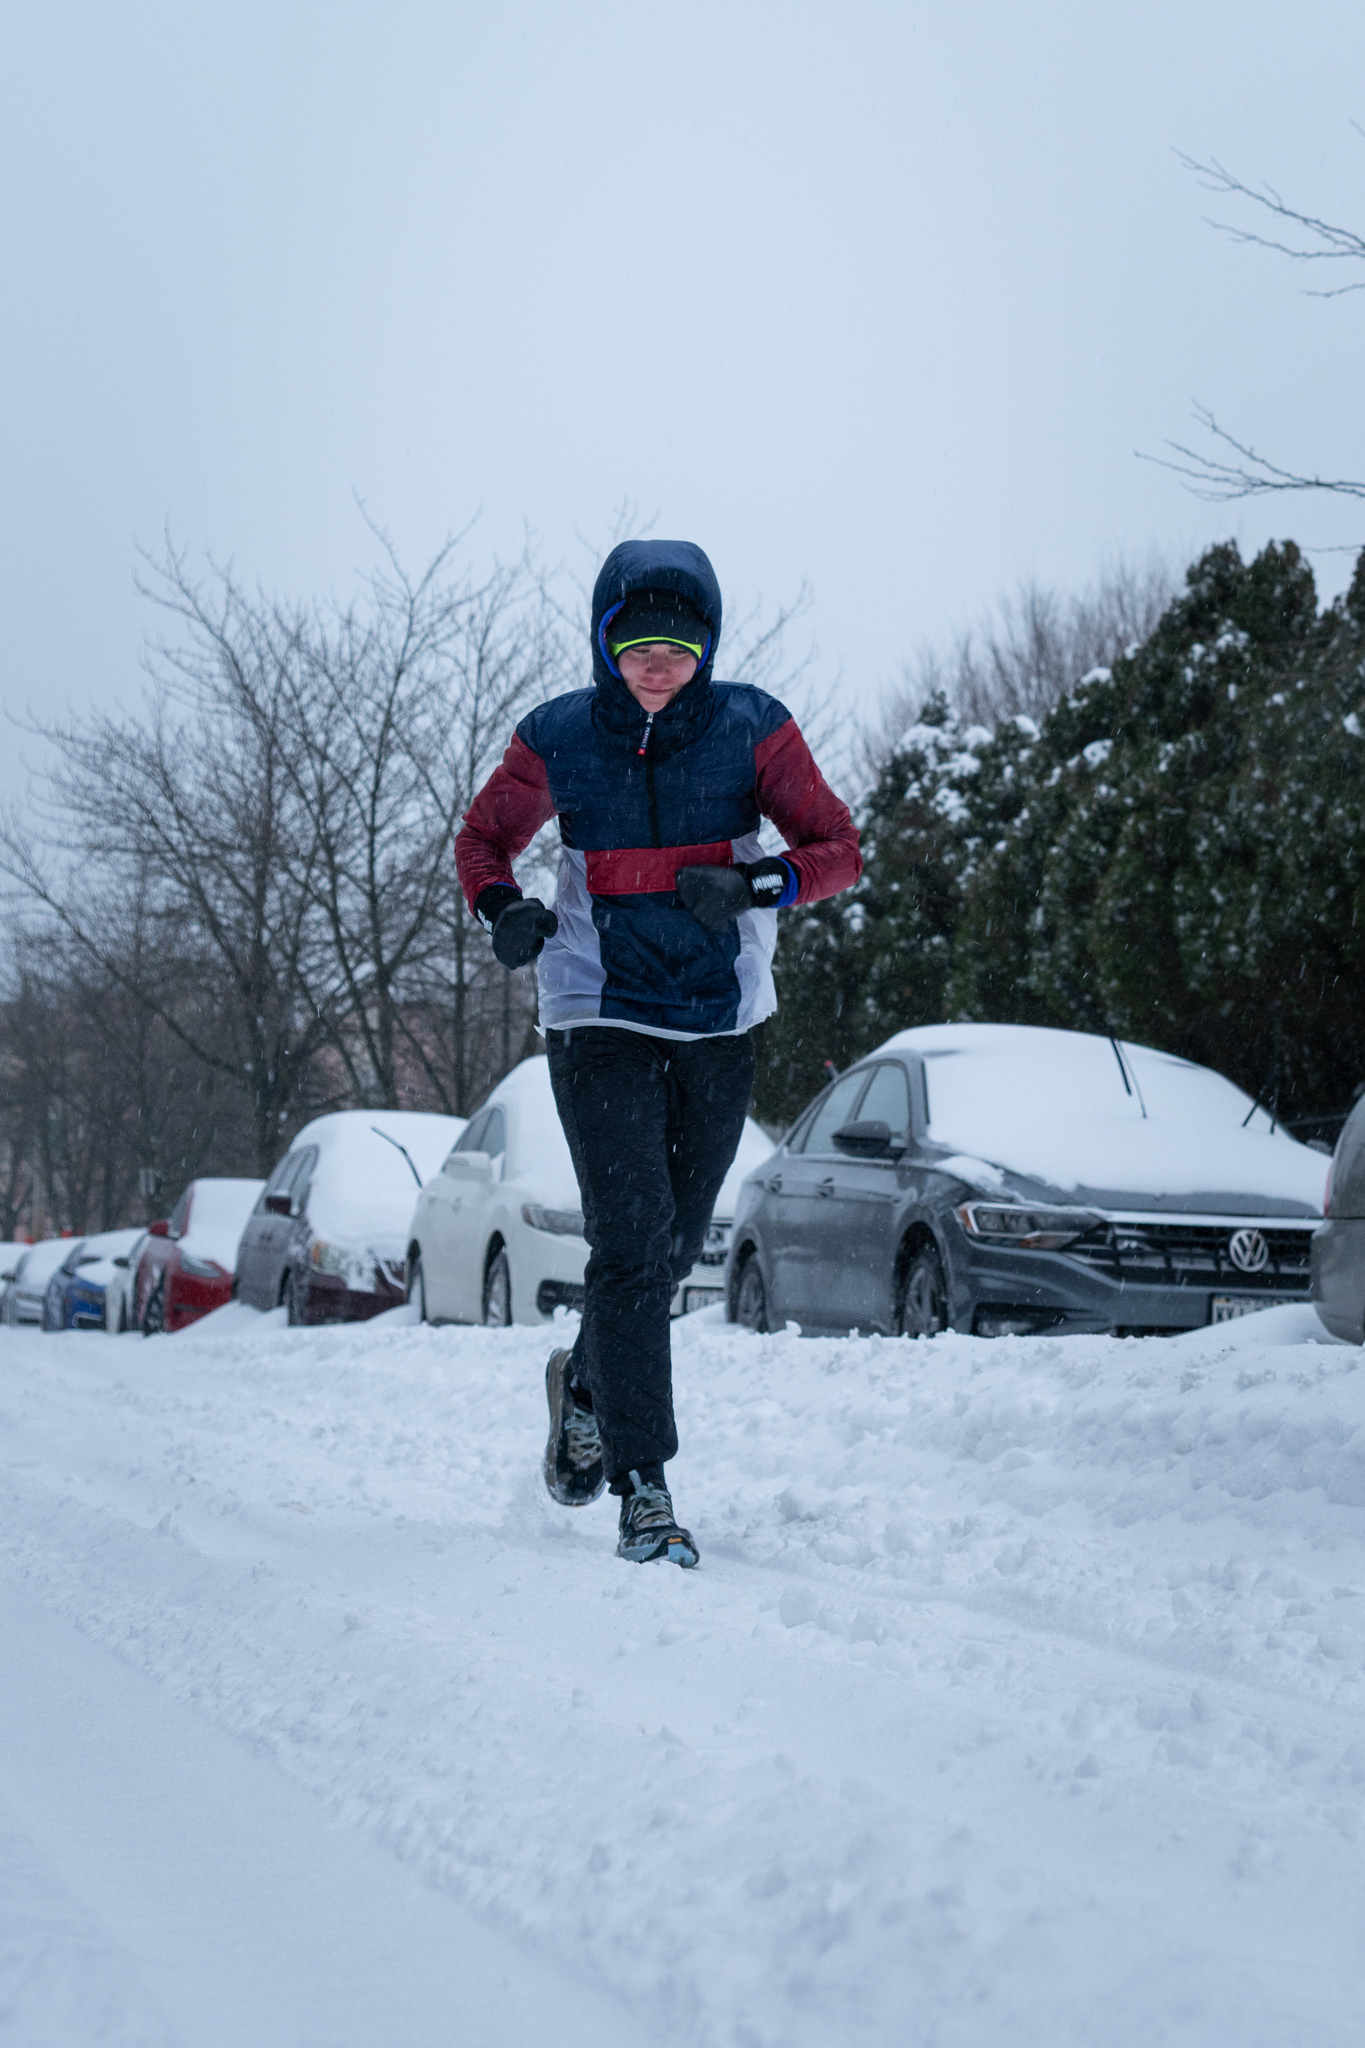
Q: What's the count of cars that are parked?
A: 9